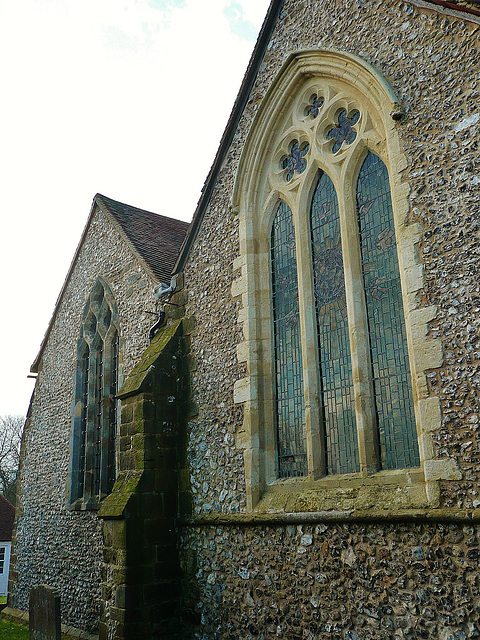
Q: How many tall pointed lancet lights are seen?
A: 6